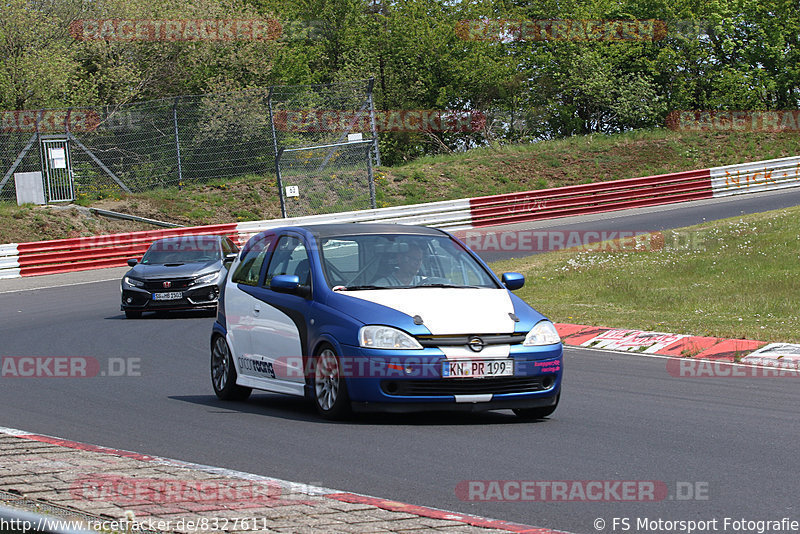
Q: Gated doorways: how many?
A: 1